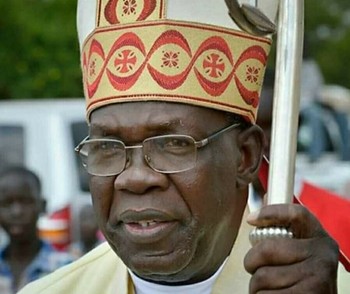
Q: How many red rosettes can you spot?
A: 4